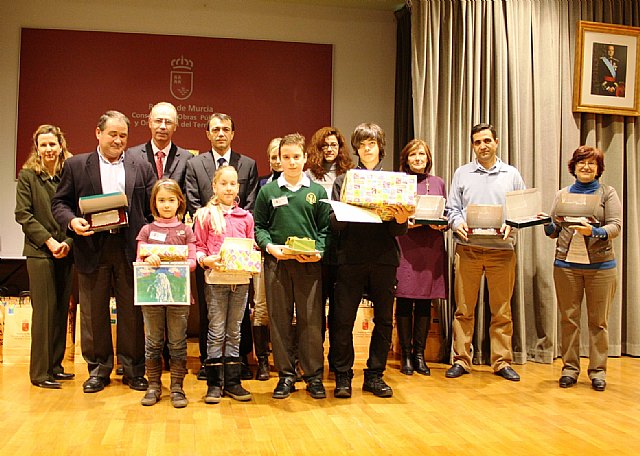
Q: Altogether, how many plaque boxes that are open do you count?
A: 5